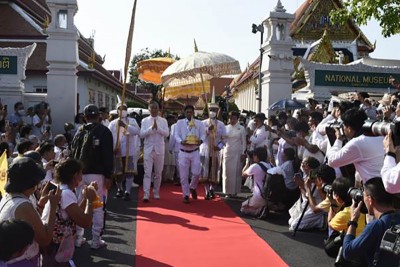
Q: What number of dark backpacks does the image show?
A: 2